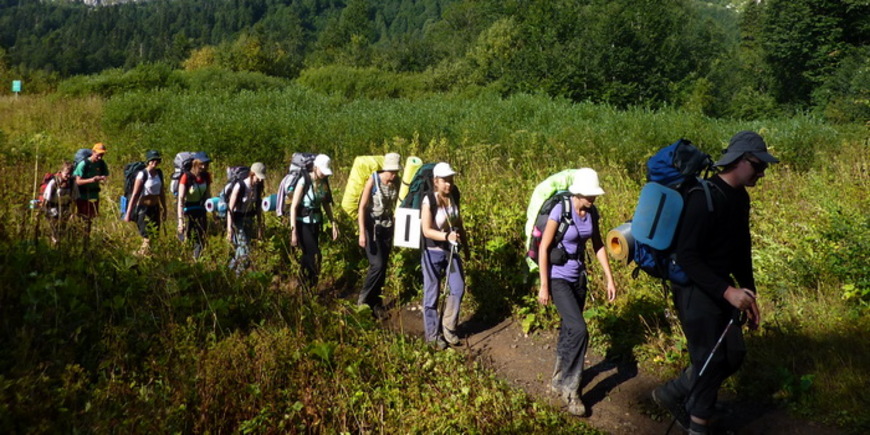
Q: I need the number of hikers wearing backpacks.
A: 10